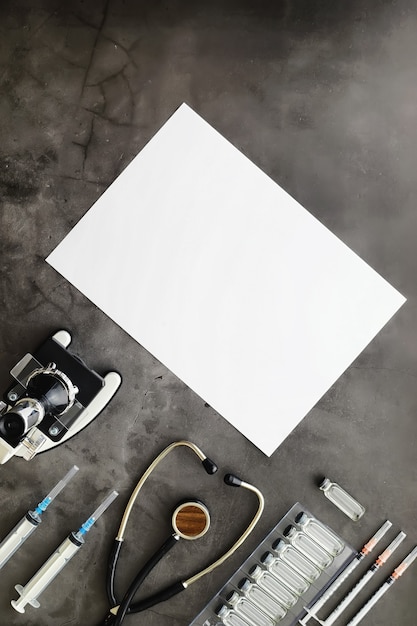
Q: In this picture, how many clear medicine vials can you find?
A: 9